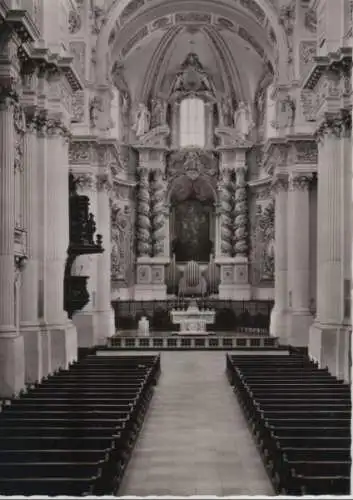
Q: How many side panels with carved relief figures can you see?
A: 2